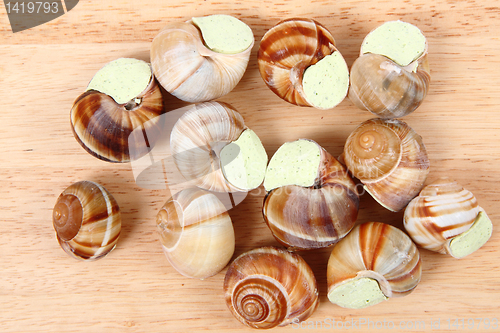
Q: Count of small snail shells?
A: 12